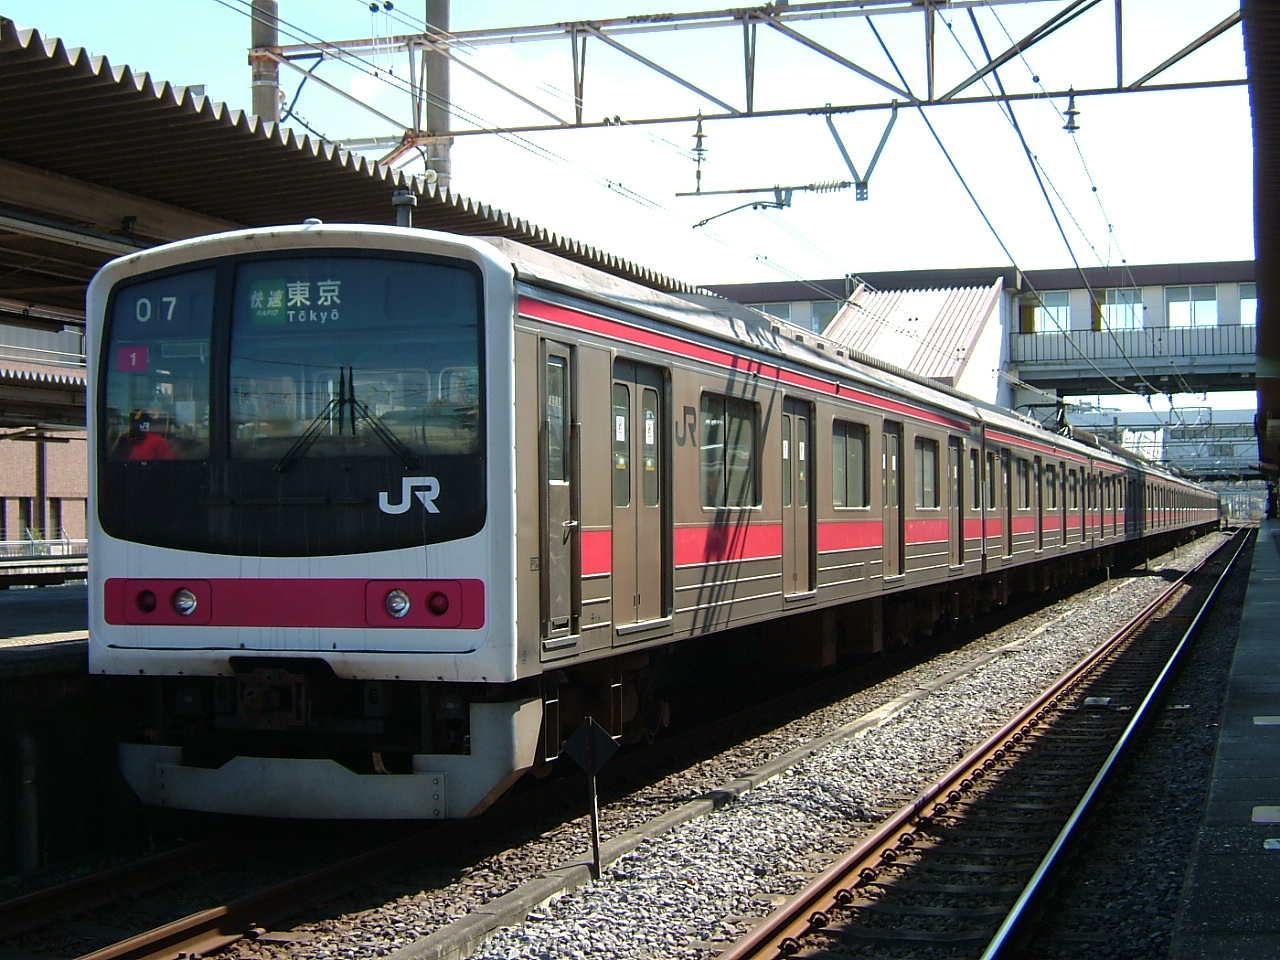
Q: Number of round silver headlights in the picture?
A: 2